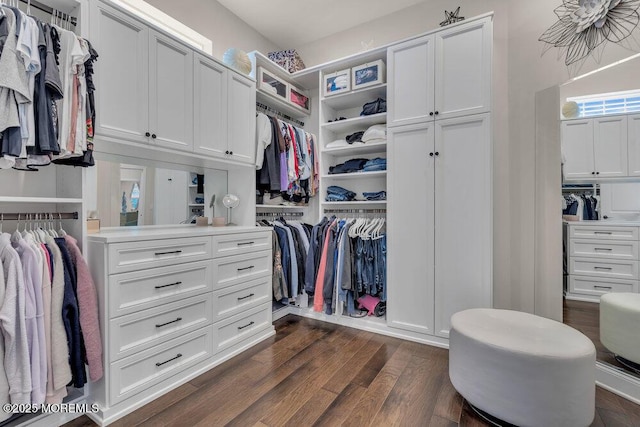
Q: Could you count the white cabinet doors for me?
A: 8